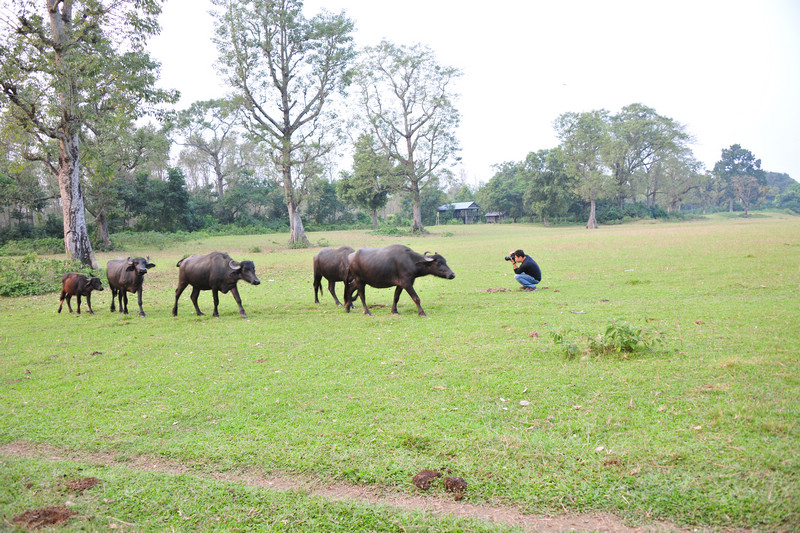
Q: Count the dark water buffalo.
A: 5